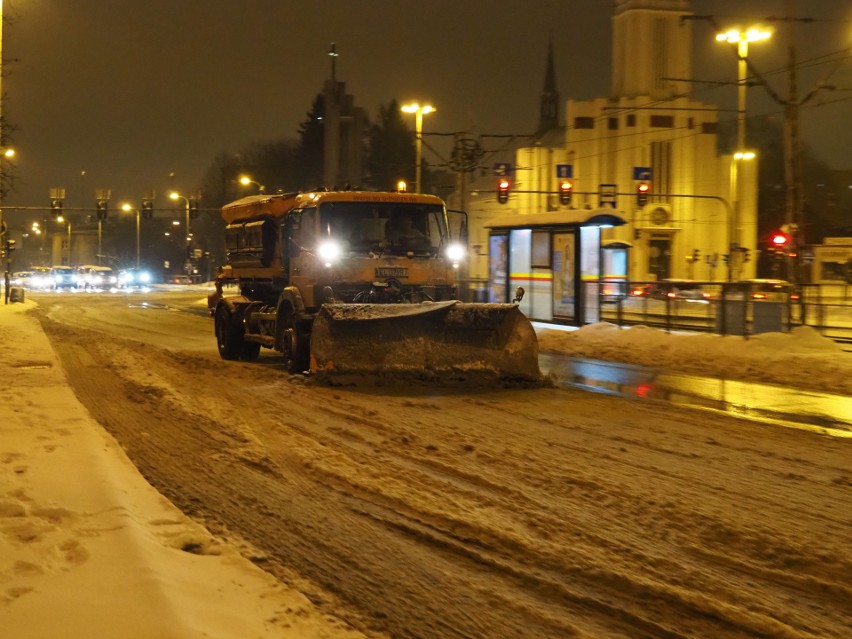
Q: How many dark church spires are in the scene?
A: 1